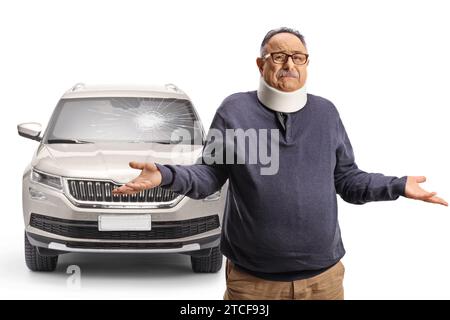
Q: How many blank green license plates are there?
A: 0